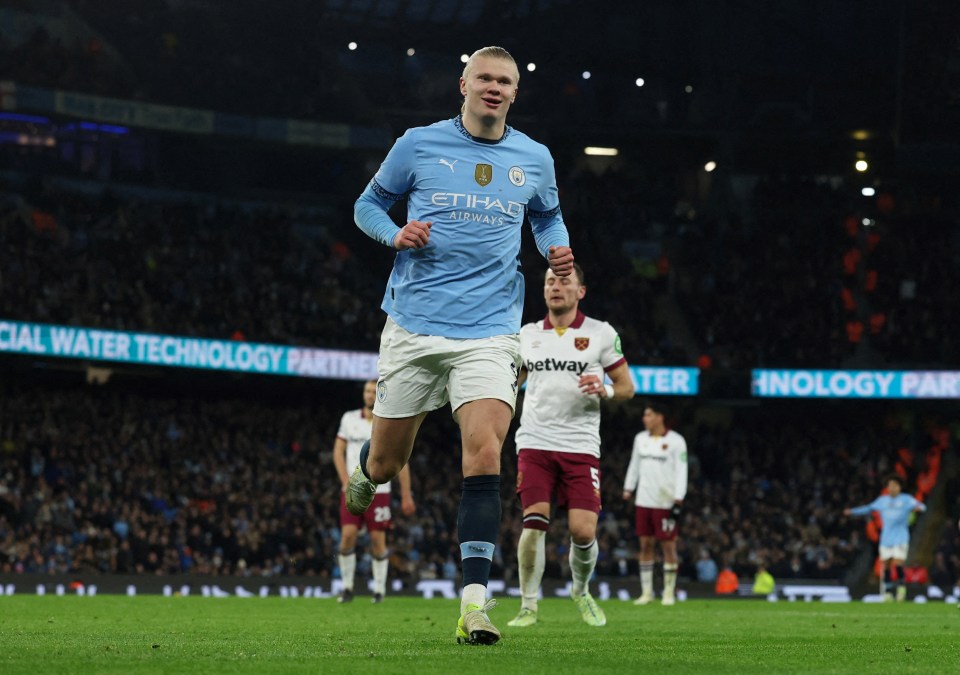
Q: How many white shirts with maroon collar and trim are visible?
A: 3